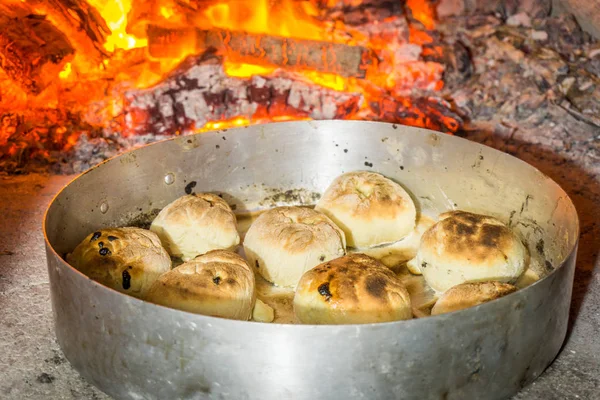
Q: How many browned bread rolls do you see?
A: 8